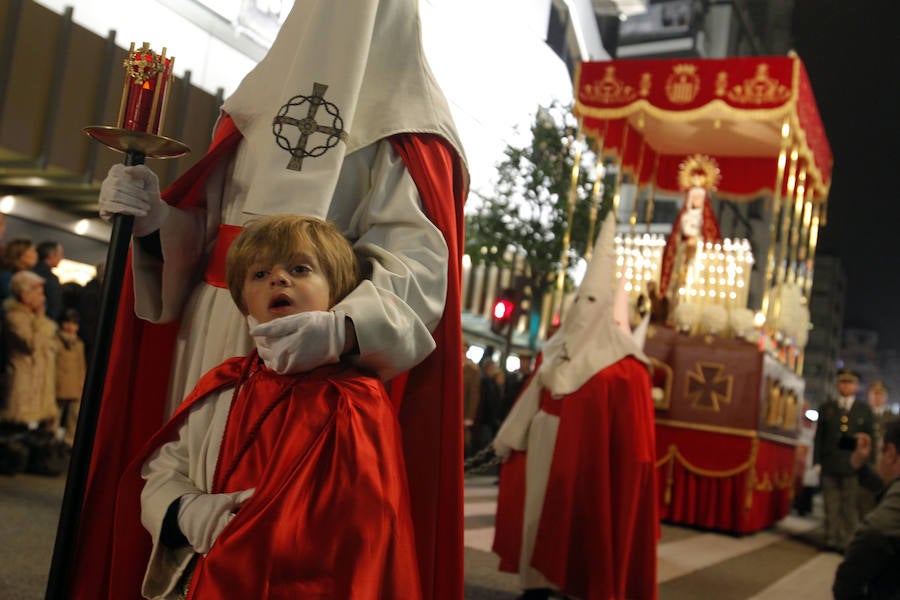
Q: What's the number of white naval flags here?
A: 0